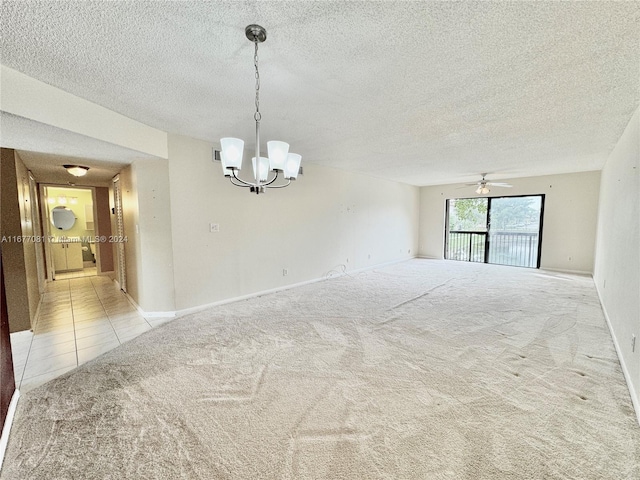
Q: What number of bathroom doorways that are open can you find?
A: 1